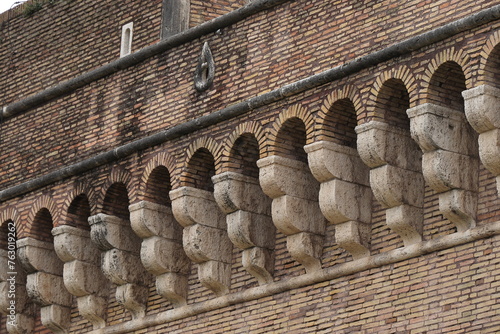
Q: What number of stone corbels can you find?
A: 12